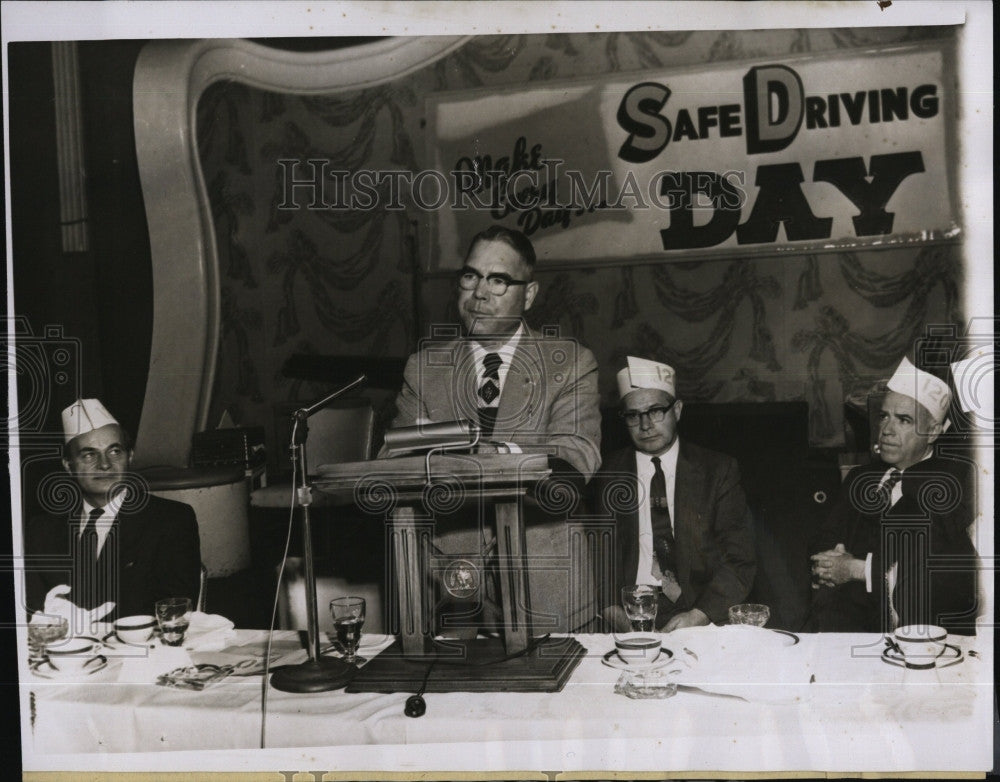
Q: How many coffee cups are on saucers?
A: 4